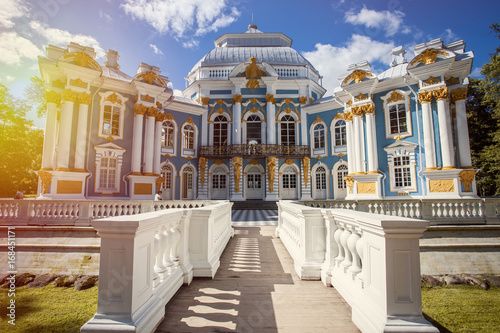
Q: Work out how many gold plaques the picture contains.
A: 4